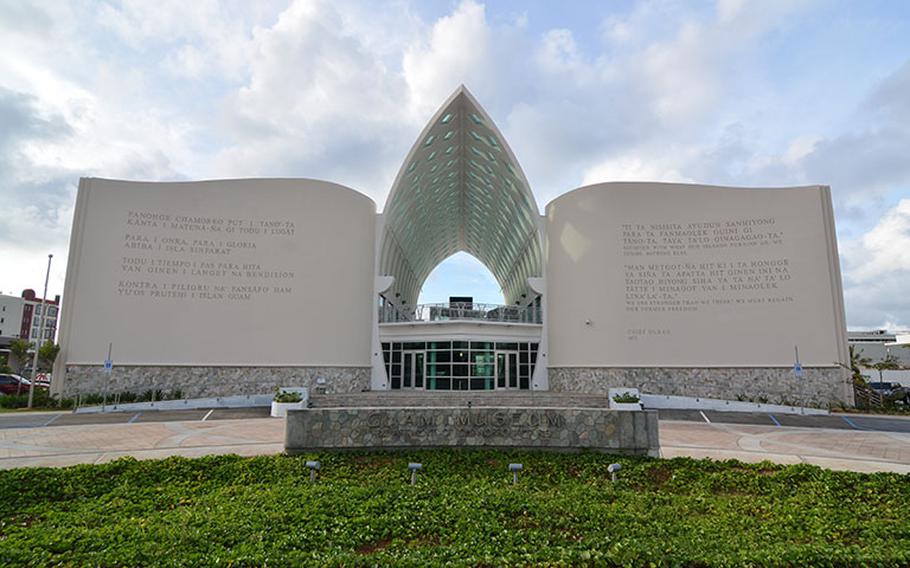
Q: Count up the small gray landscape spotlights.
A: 4